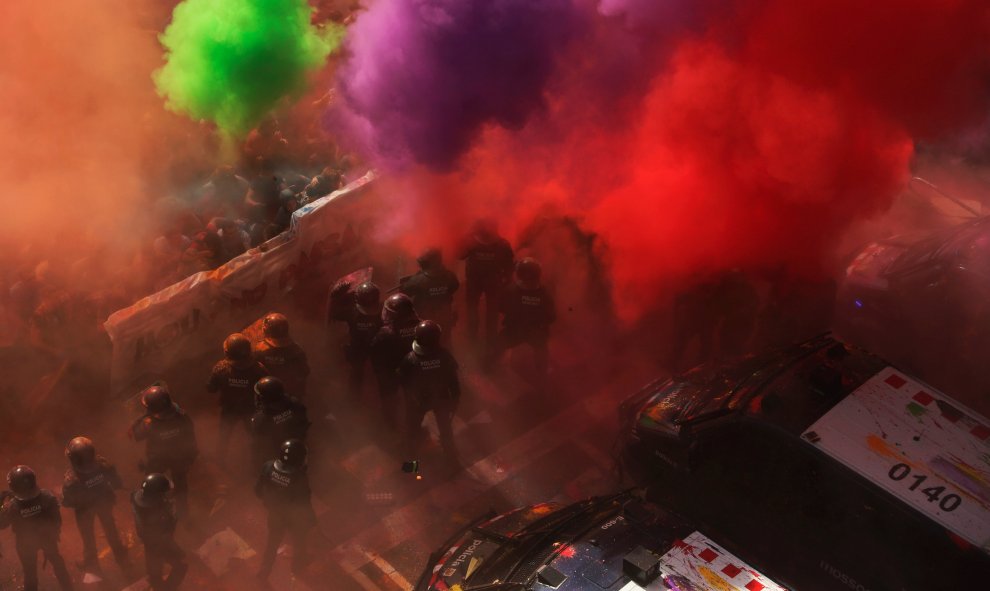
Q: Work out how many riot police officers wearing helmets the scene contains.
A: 14